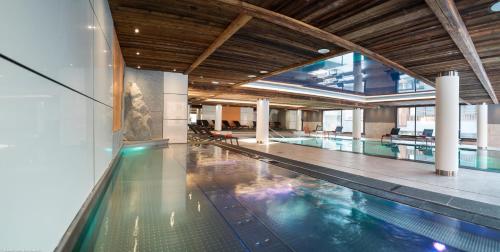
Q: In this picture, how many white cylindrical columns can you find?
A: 6